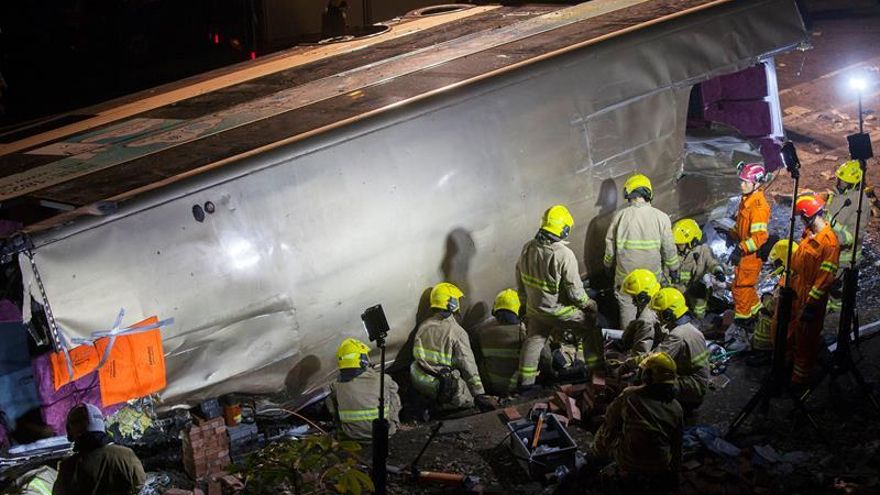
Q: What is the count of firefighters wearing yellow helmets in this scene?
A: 11